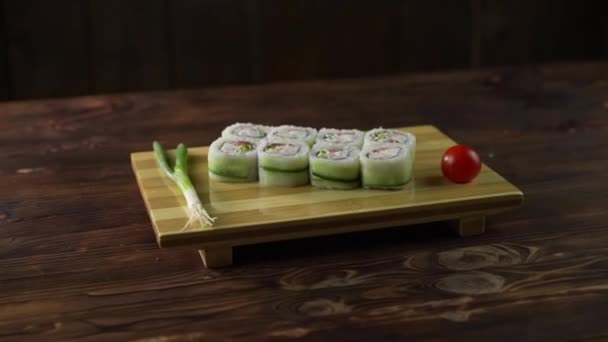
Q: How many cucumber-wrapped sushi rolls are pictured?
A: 8